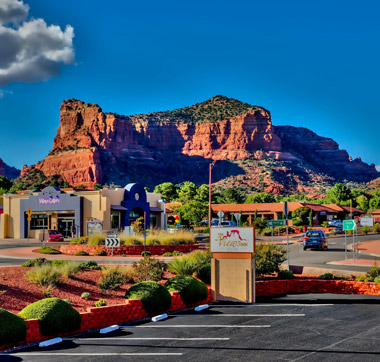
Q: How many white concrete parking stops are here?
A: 4